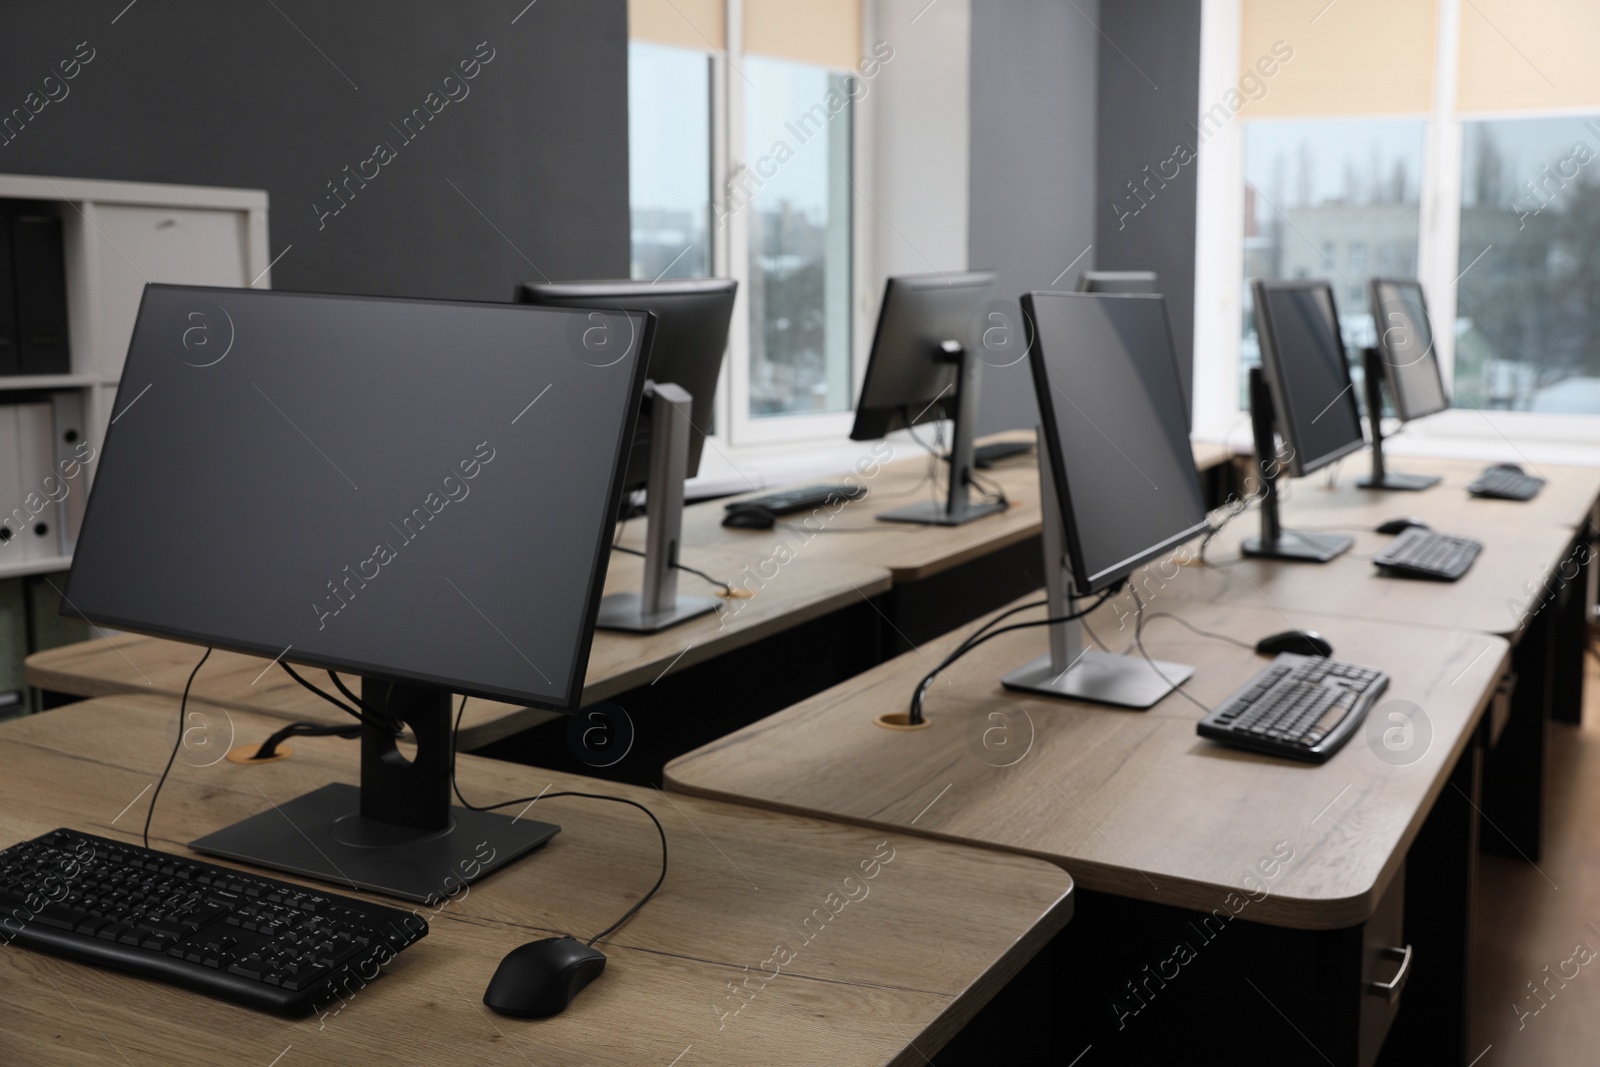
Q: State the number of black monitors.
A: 7